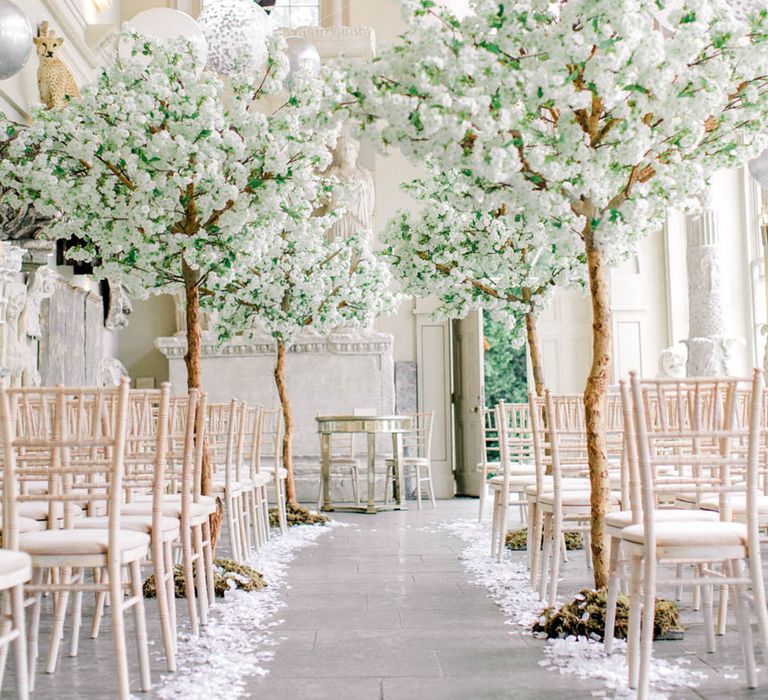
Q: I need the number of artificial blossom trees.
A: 4